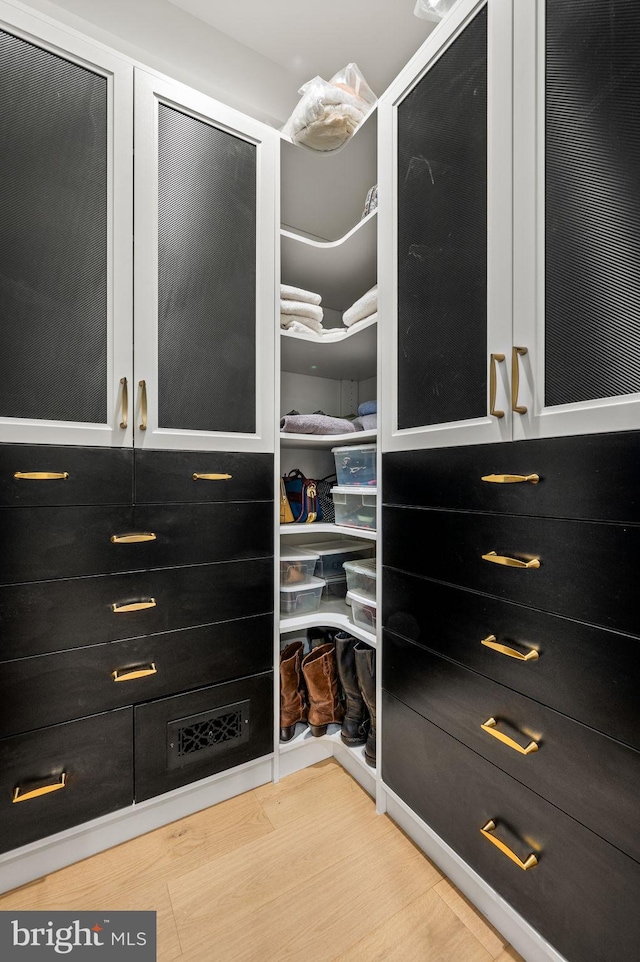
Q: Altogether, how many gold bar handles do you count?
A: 15